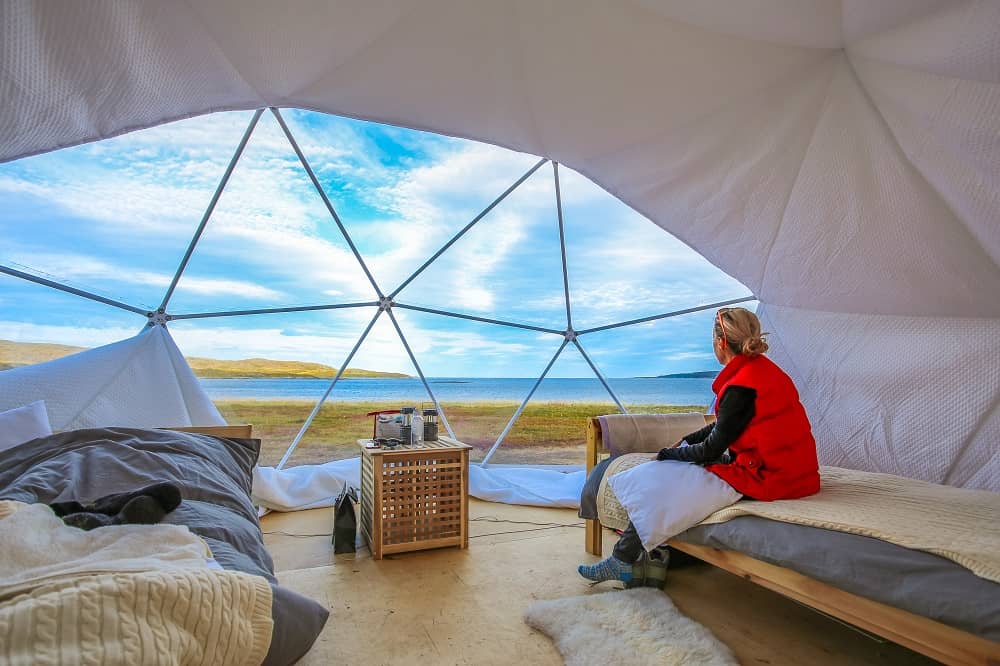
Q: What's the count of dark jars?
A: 2